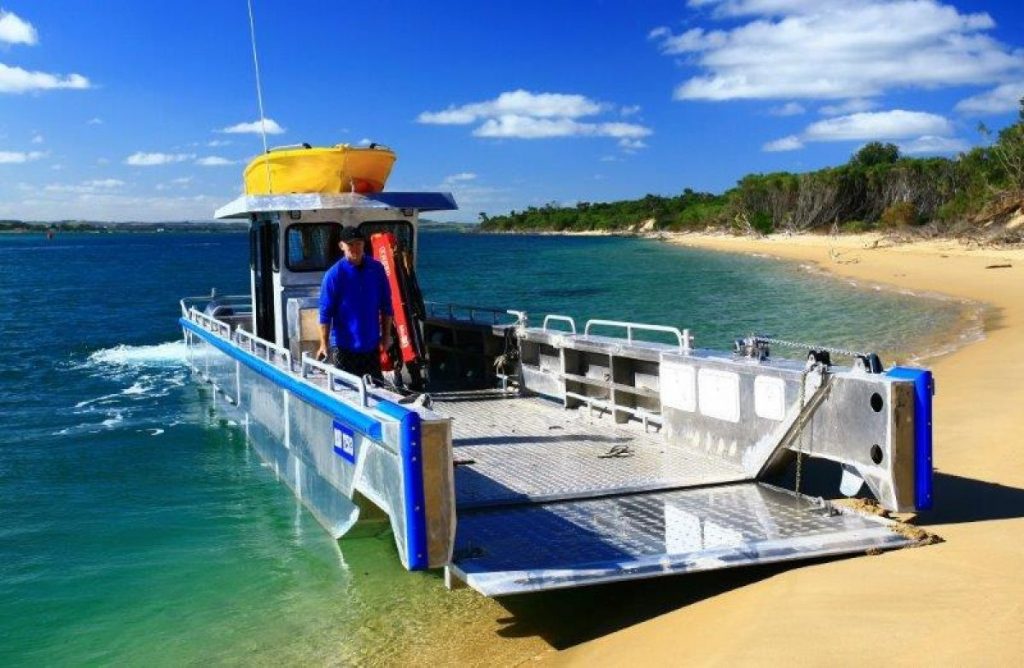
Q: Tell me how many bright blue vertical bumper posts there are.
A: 2